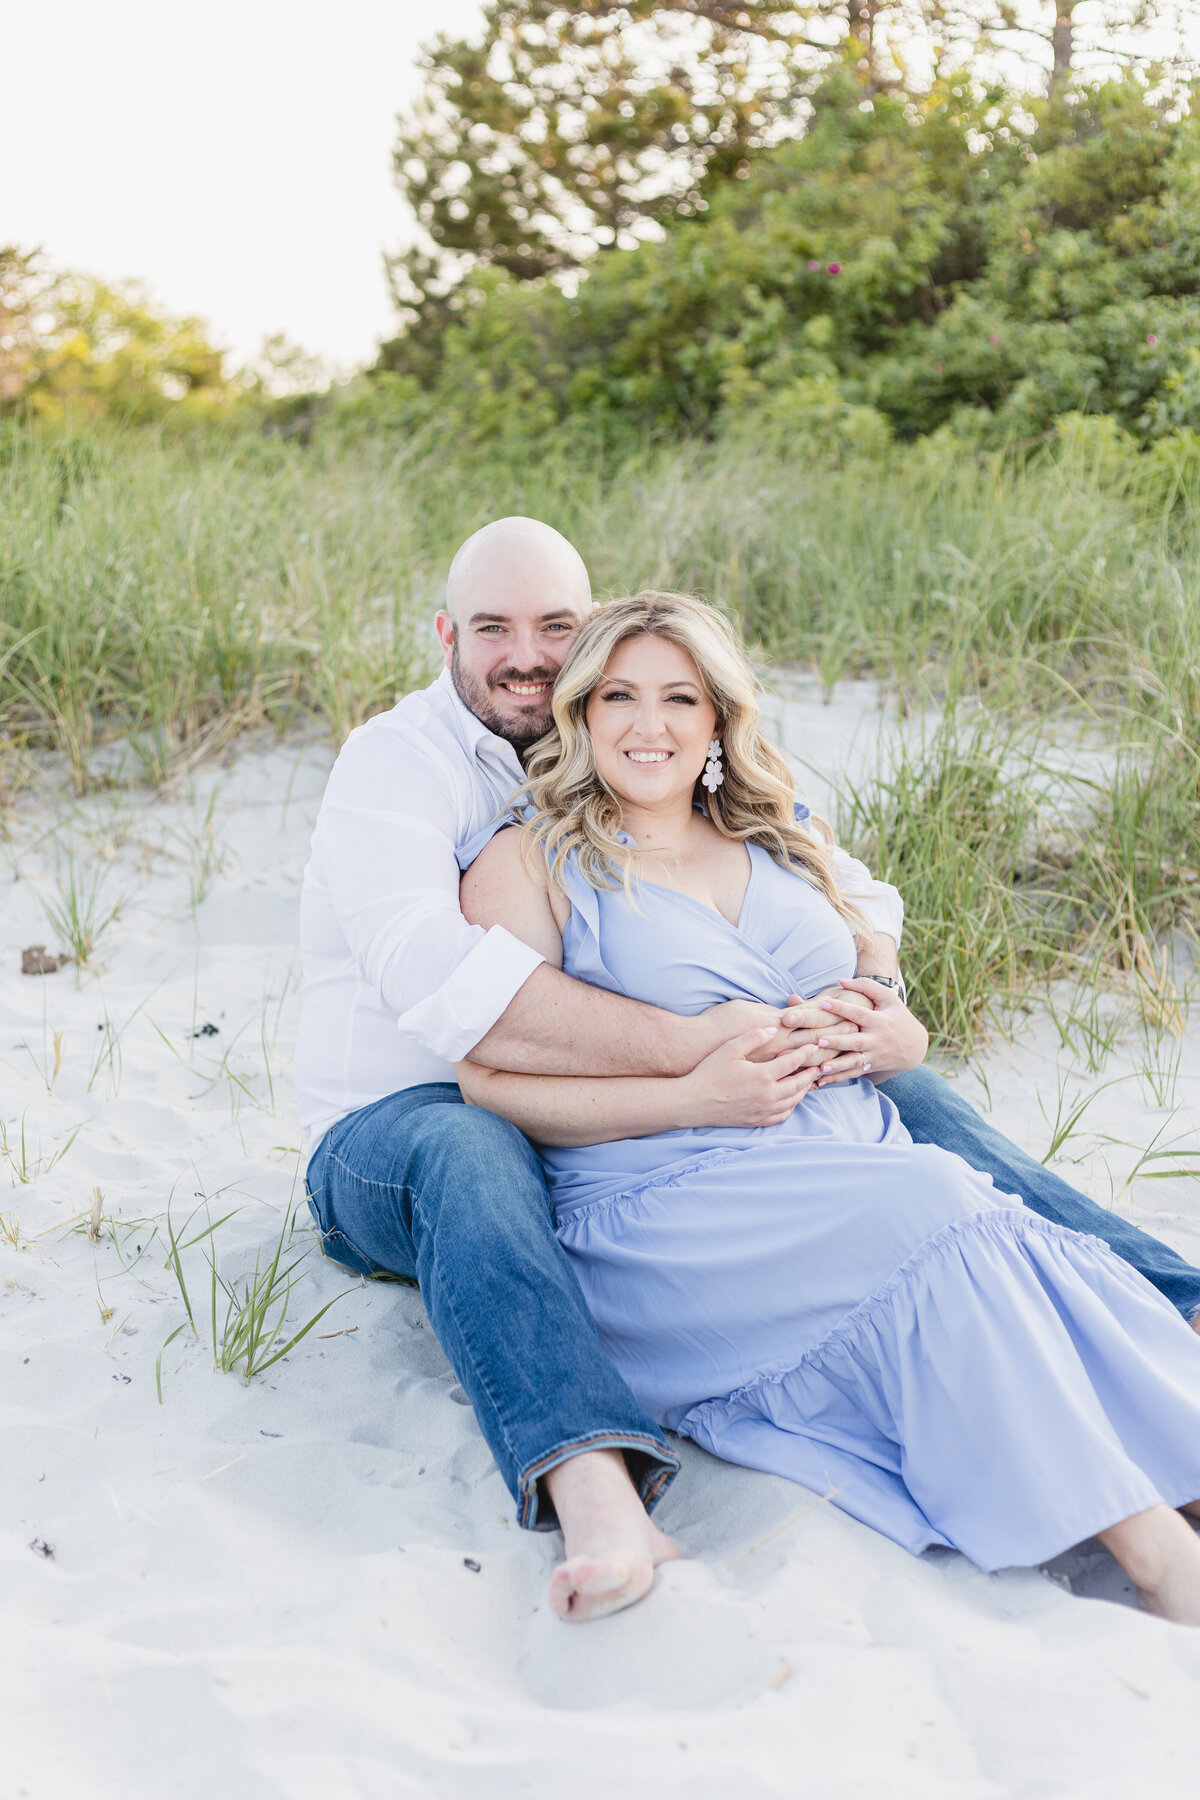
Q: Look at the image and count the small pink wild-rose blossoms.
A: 4